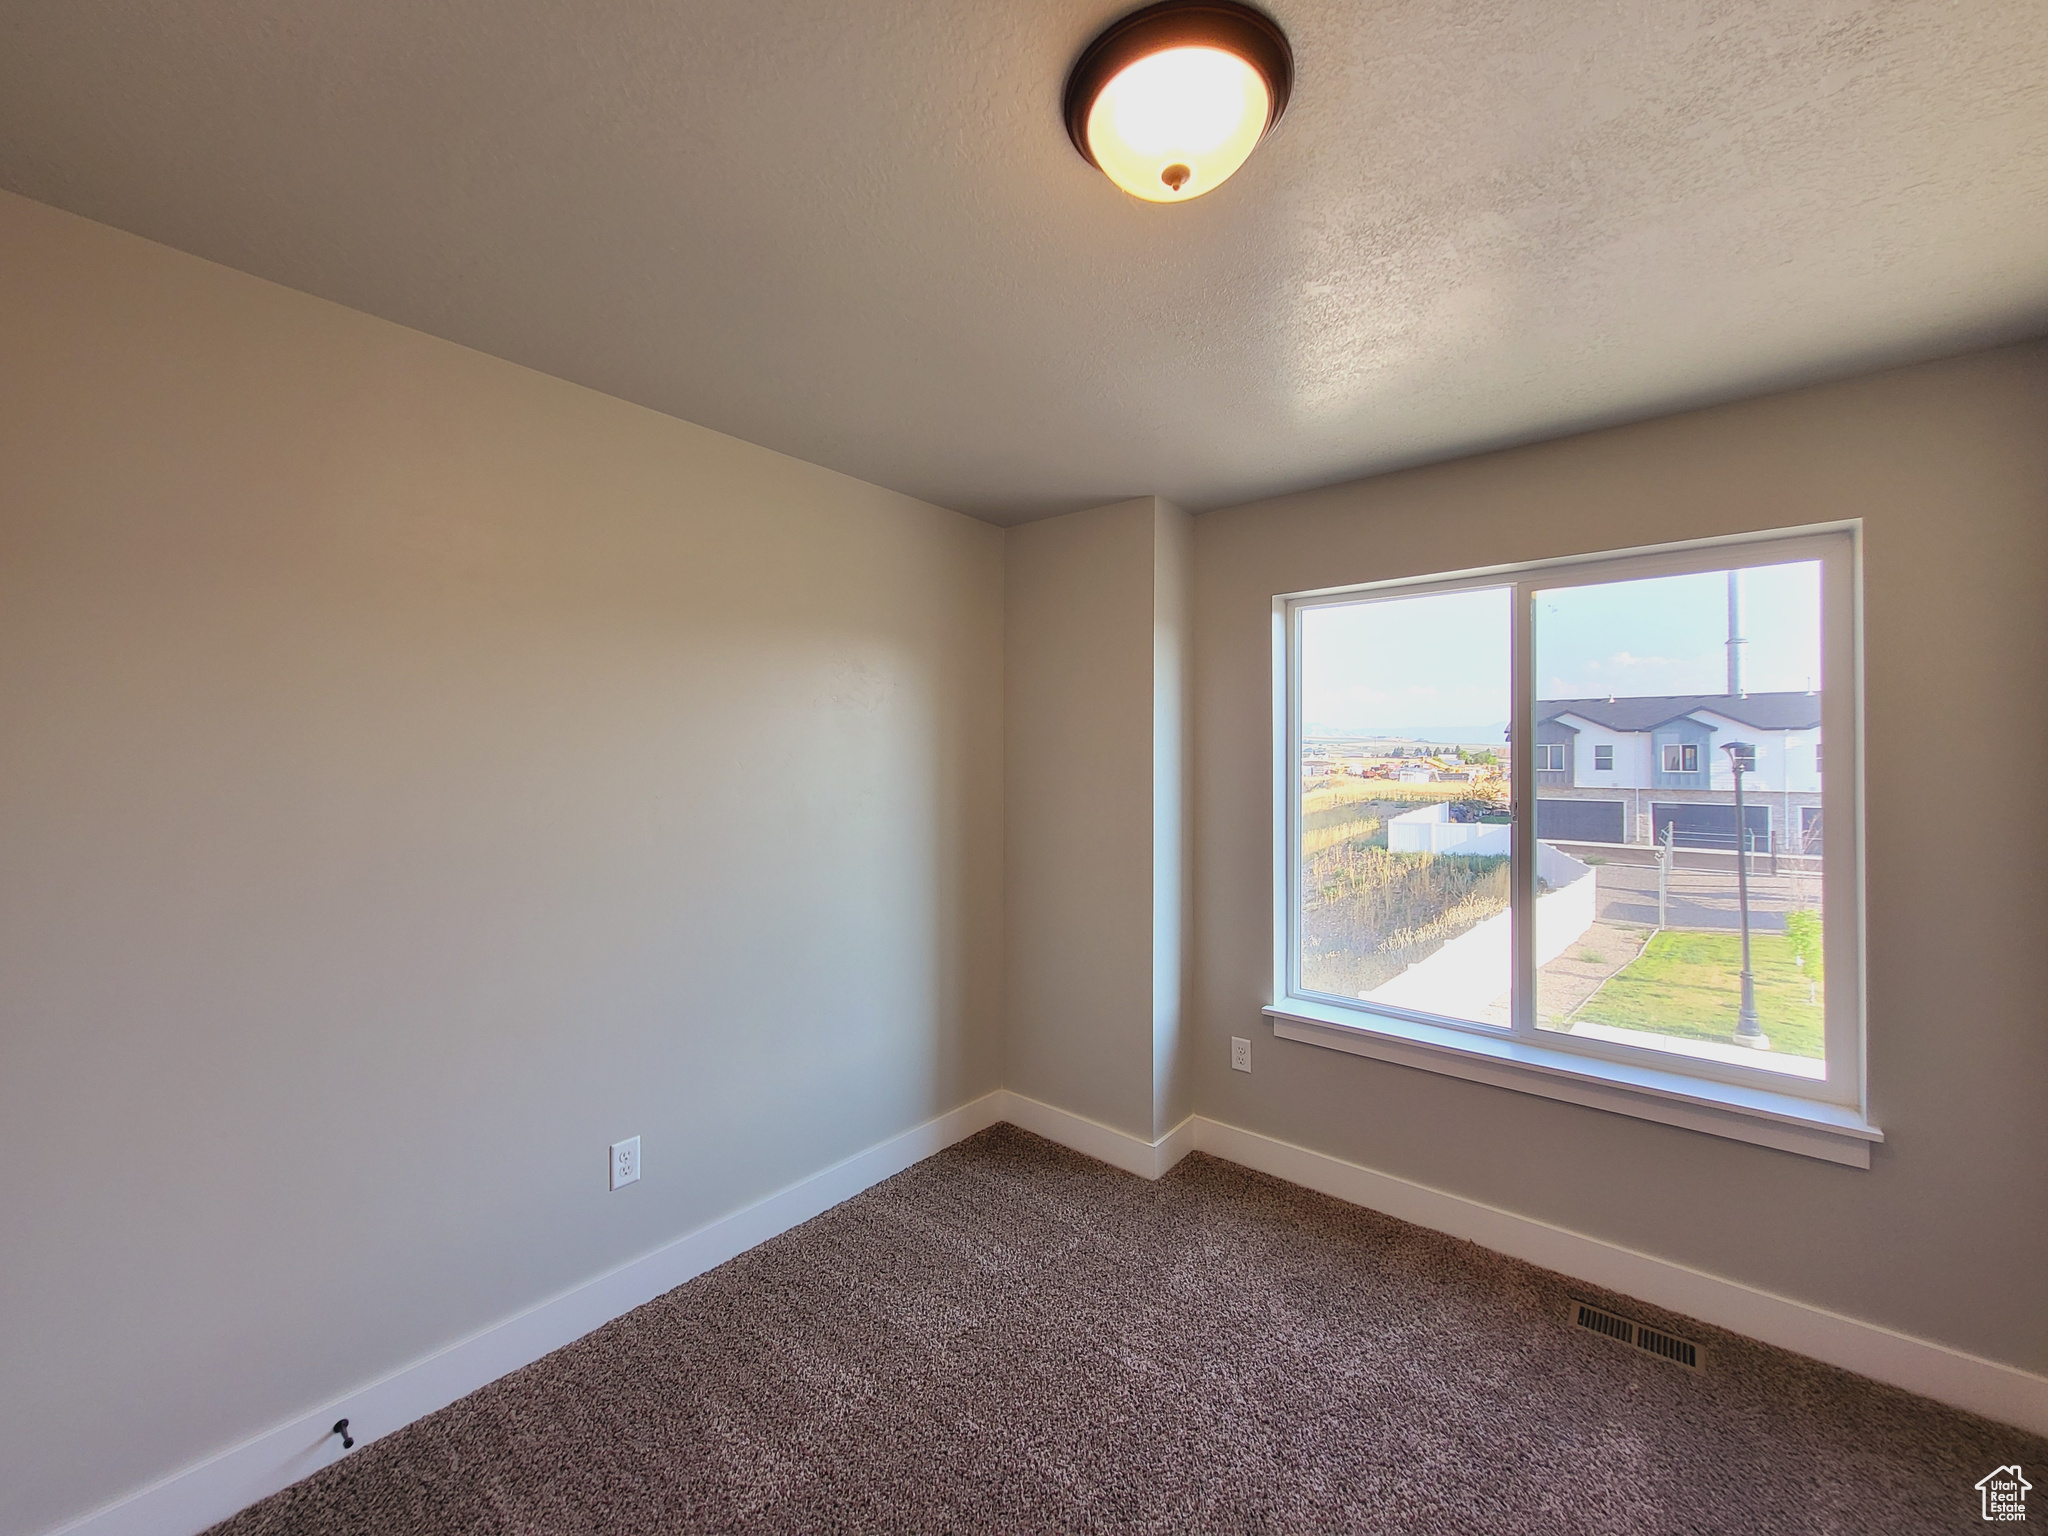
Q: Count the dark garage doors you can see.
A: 3